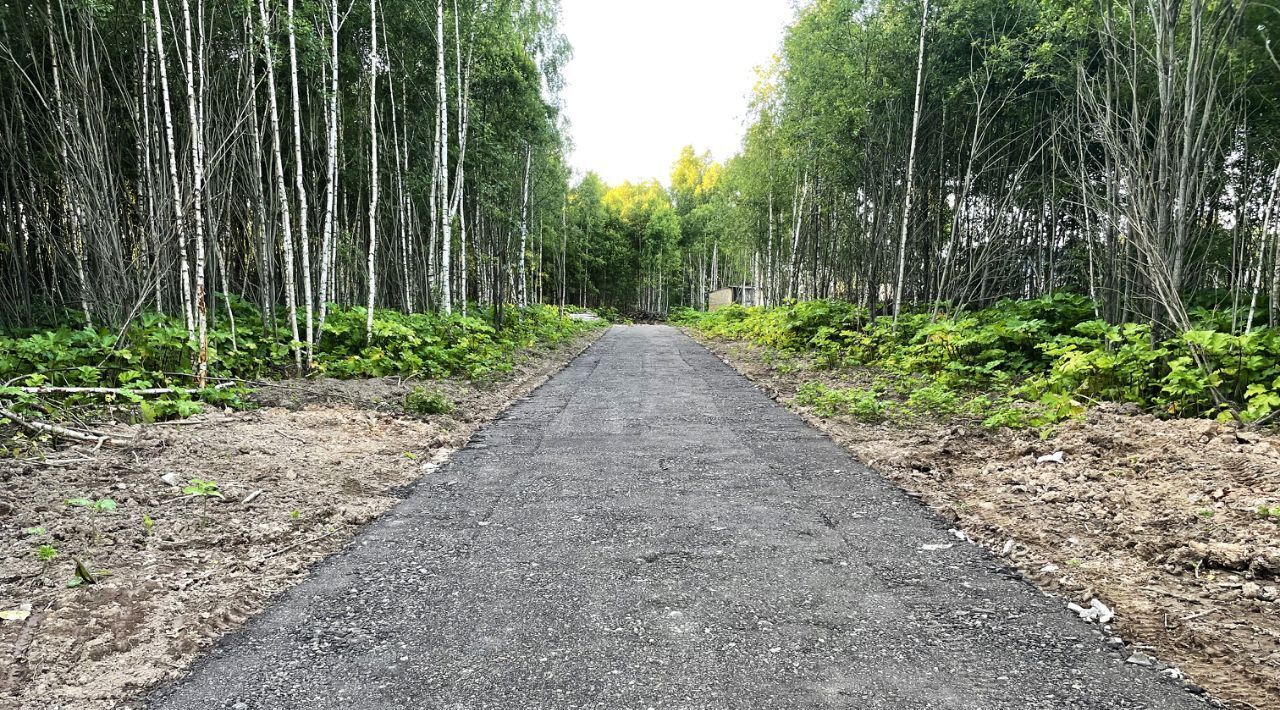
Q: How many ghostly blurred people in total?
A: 0